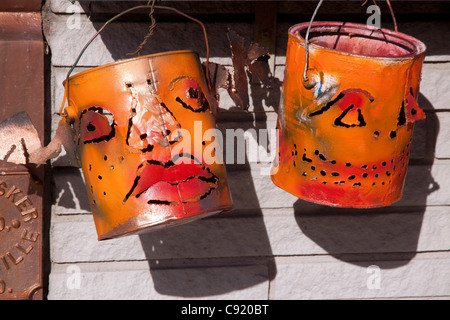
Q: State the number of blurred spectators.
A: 0